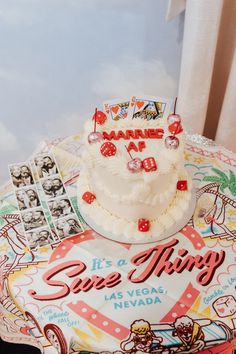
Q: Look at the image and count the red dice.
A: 7